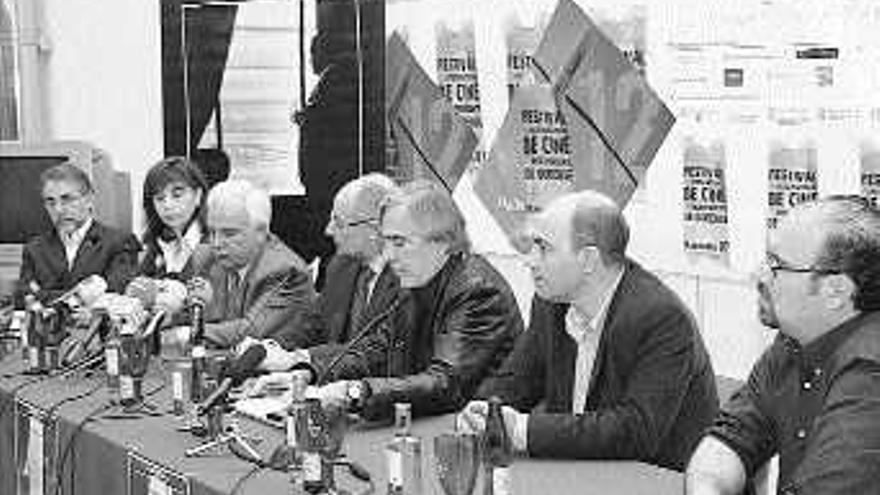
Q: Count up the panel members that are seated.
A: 7